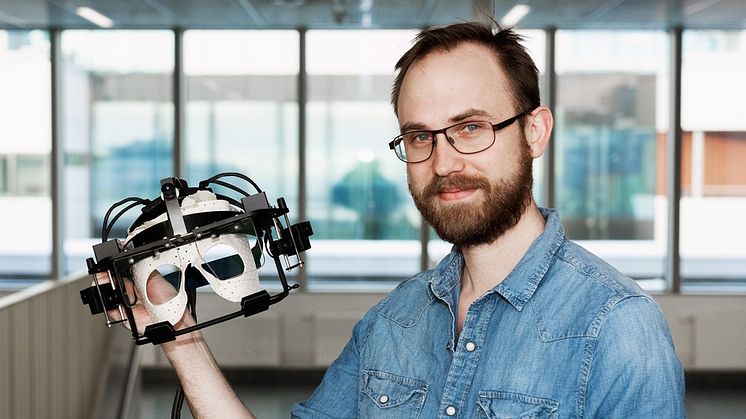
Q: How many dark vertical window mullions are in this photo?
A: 6